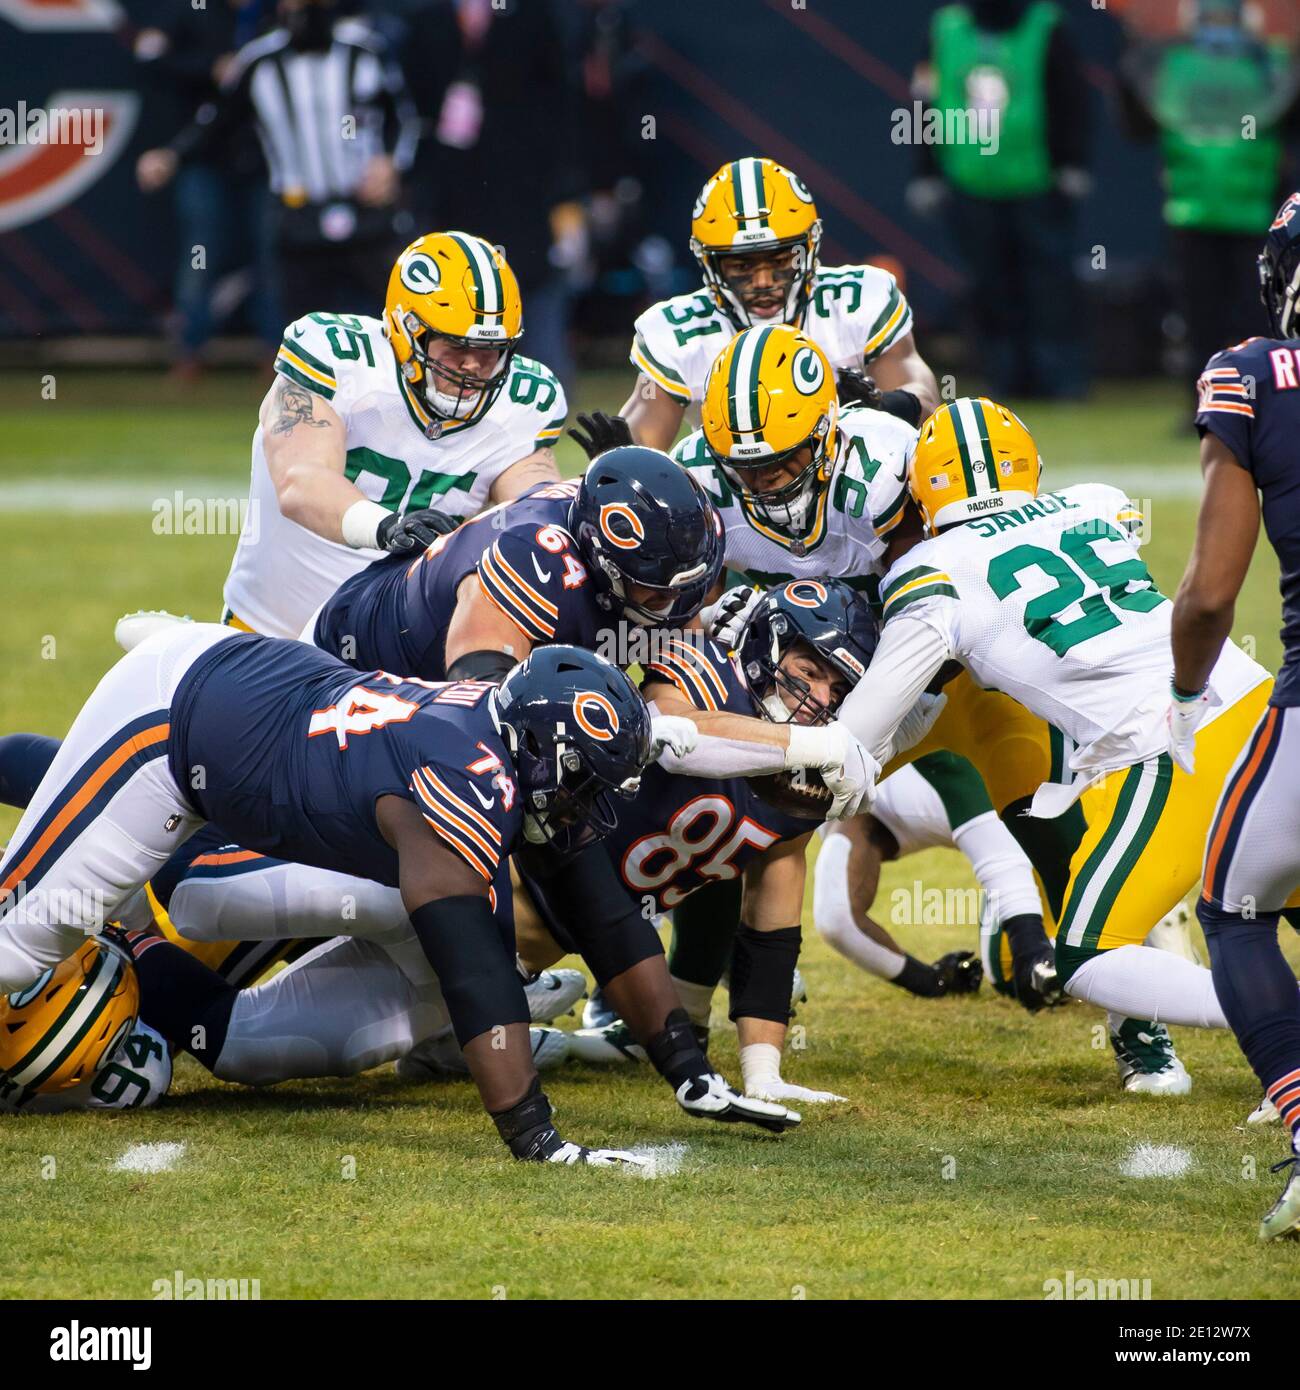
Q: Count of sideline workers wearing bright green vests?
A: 2